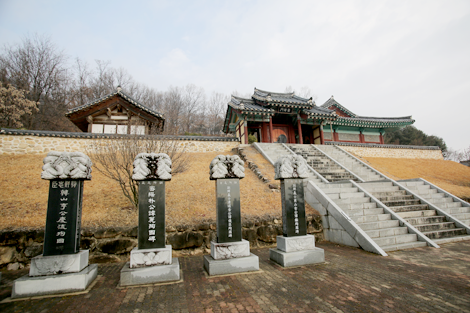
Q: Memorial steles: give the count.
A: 4